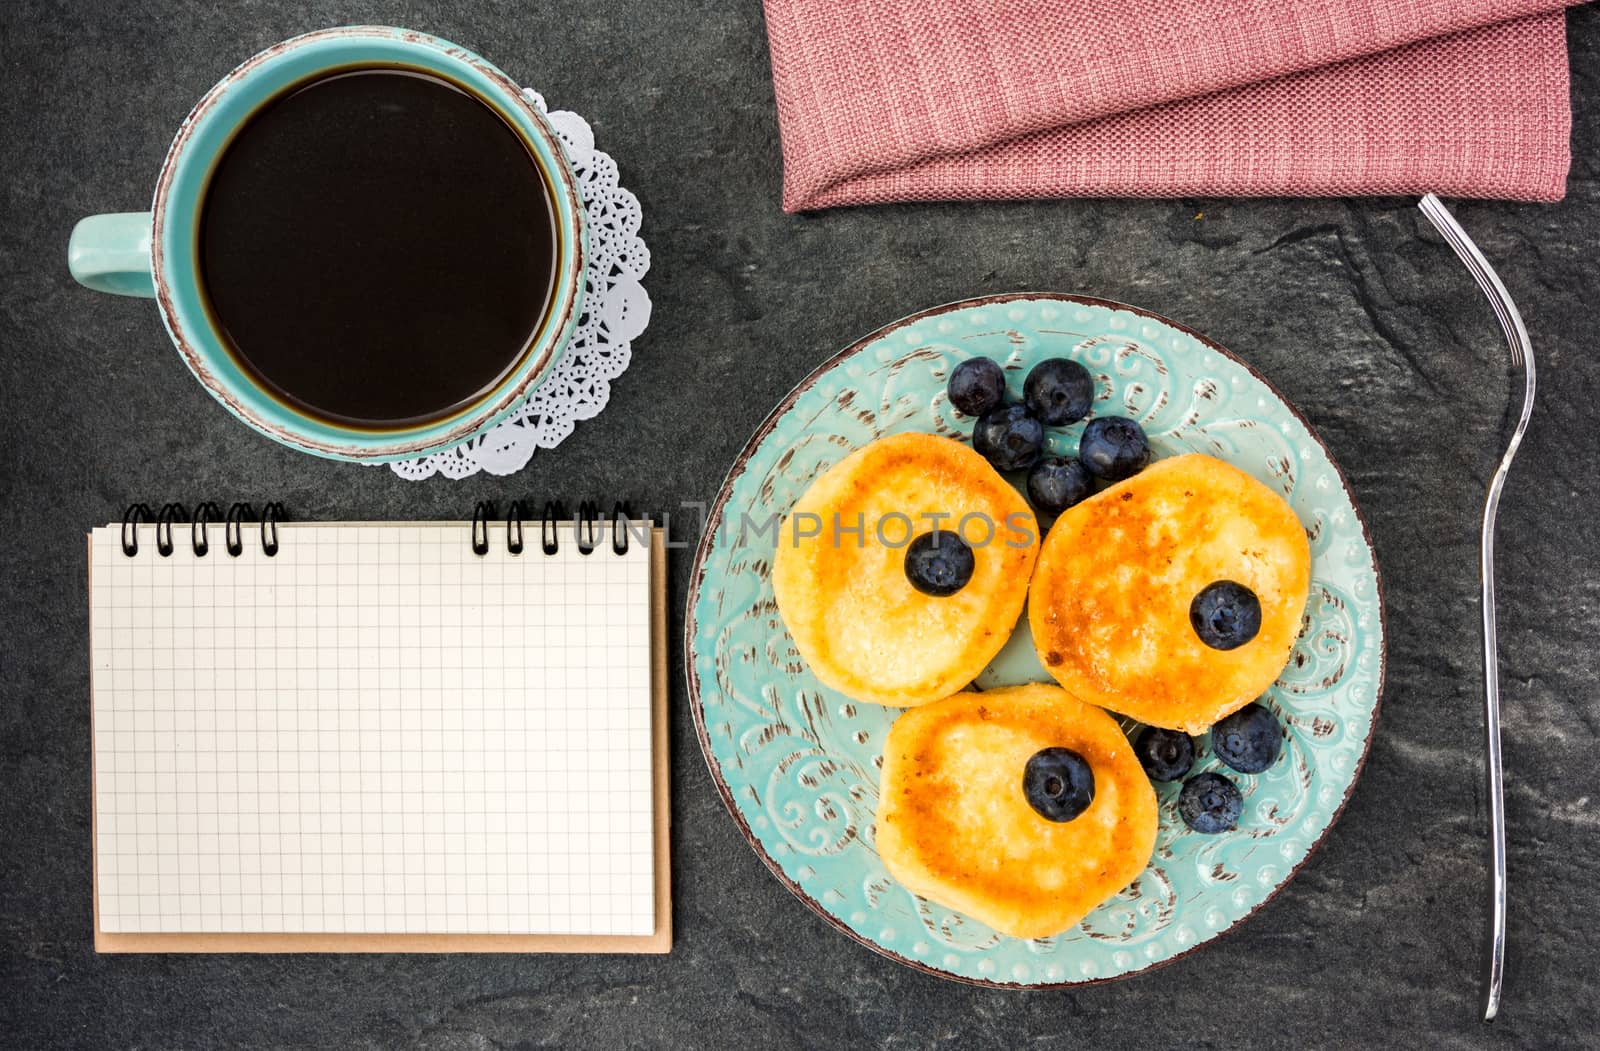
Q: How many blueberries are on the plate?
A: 11